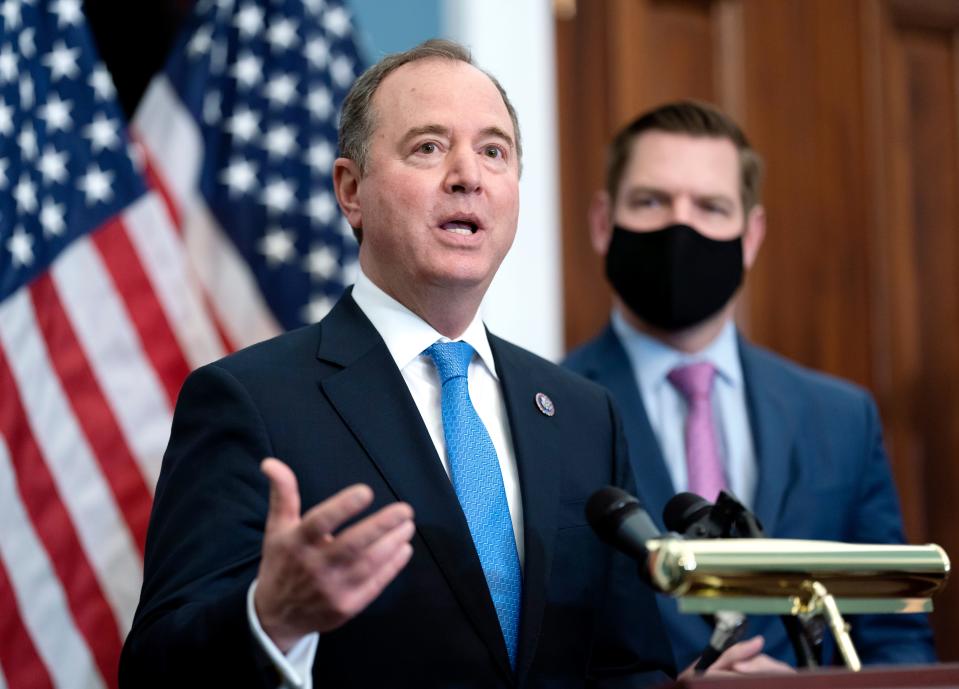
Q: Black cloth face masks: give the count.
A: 1